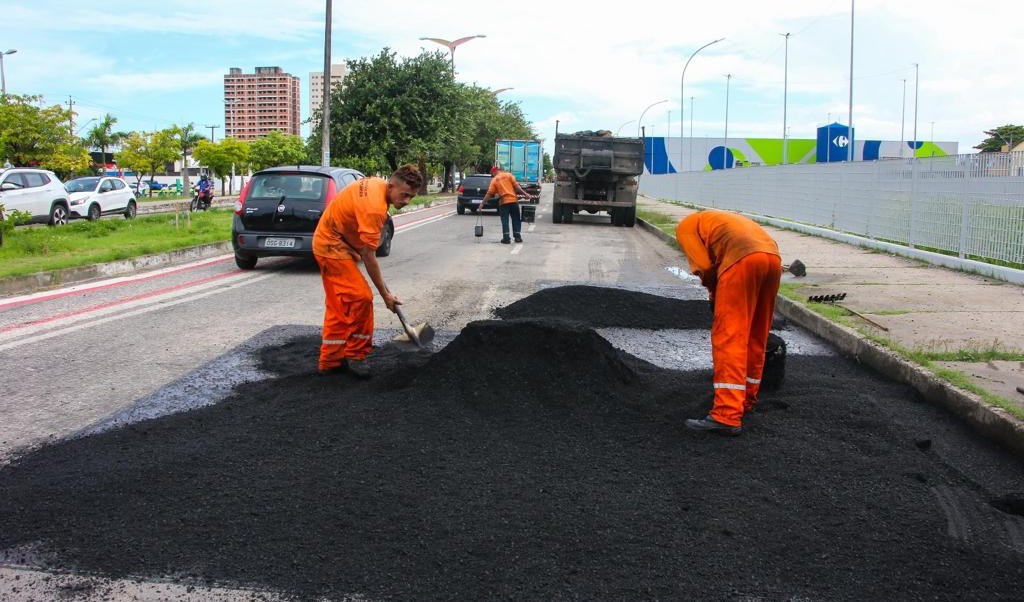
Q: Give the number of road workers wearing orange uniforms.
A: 3